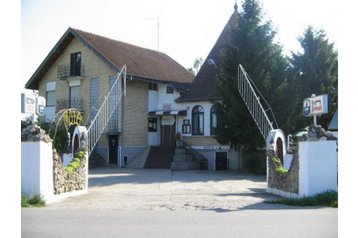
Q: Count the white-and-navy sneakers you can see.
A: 0